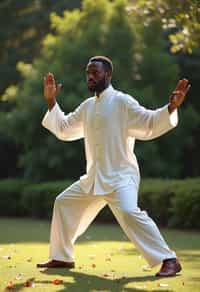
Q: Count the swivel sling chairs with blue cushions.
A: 0